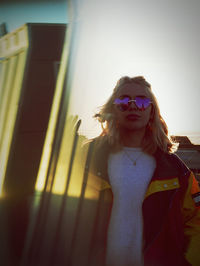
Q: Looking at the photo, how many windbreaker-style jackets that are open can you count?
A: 1